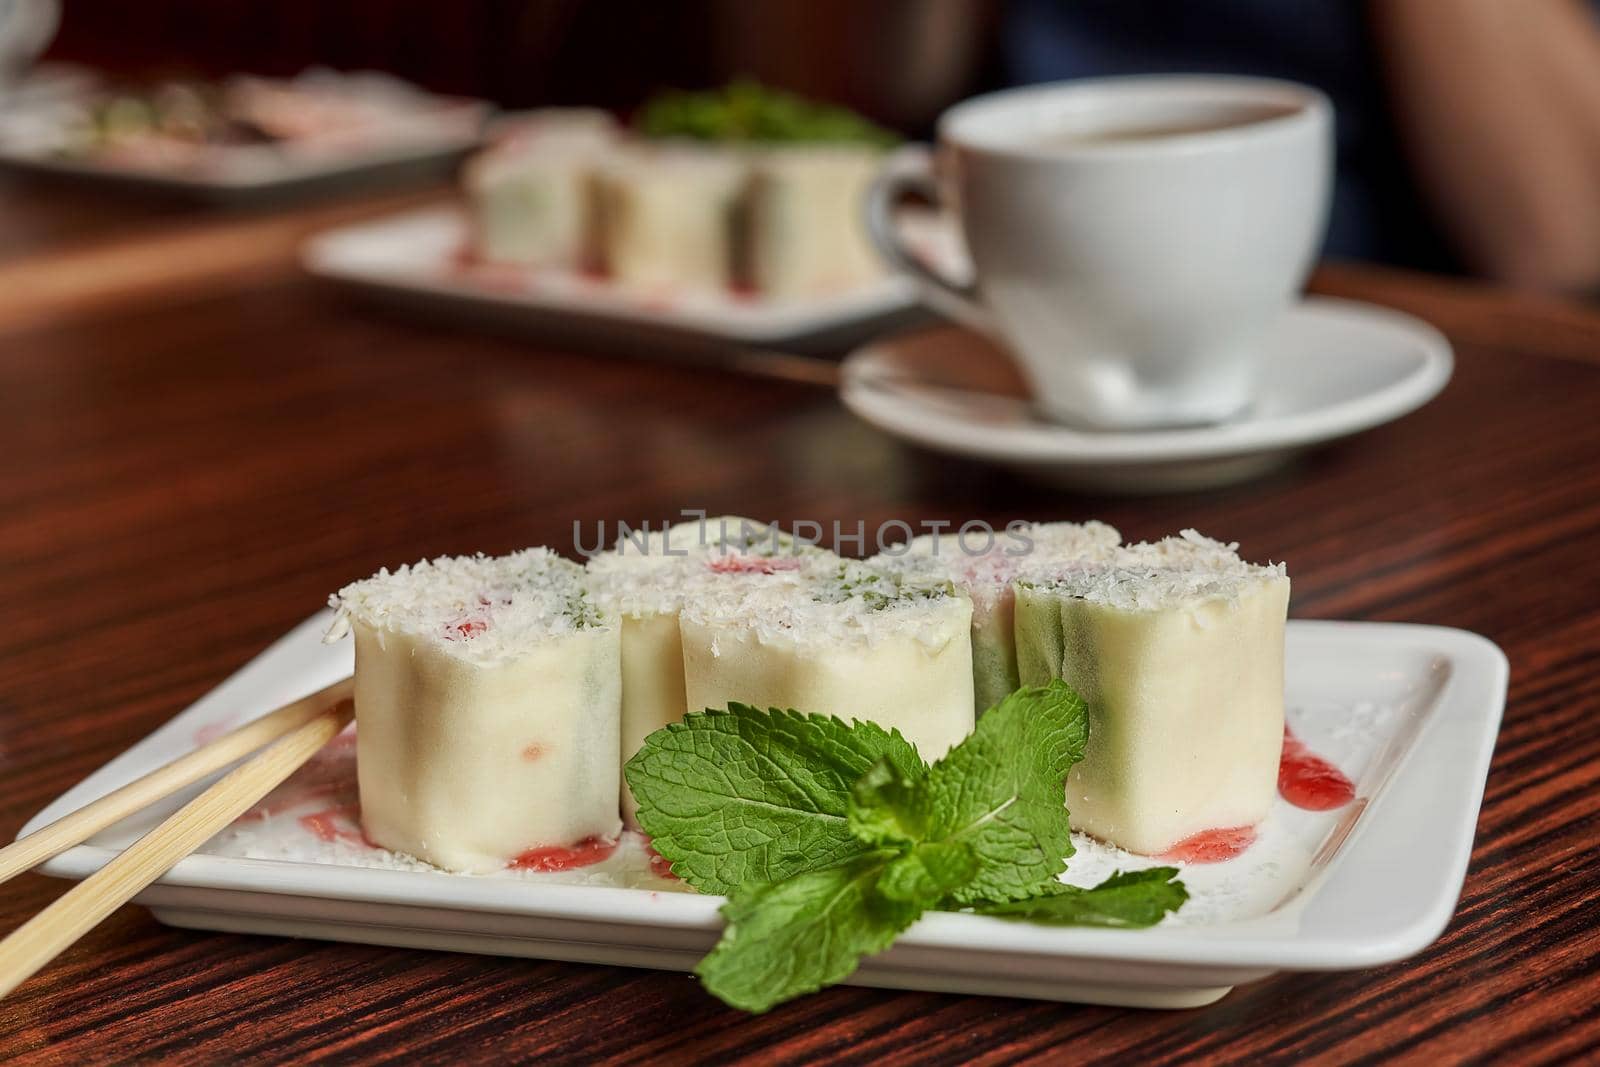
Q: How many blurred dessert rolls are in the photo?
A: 3